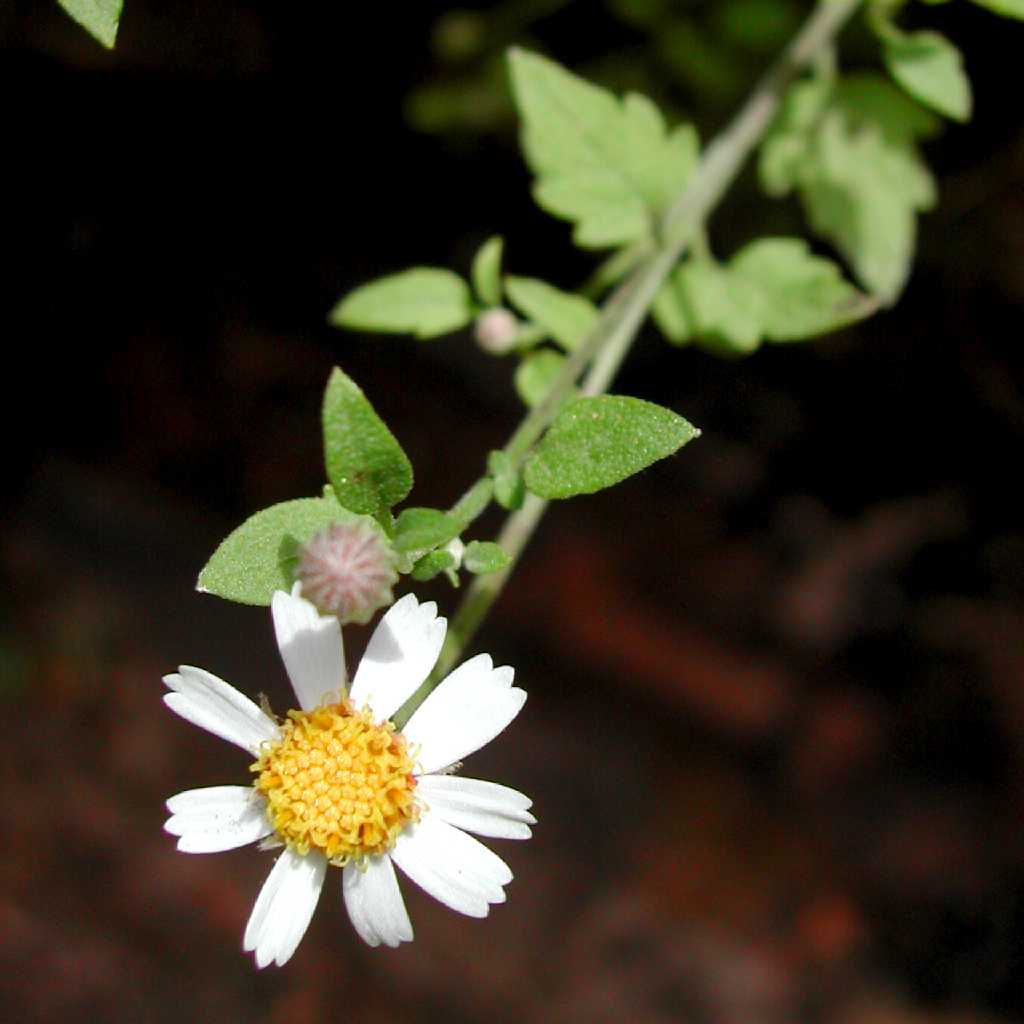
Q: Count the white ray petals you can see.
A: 9